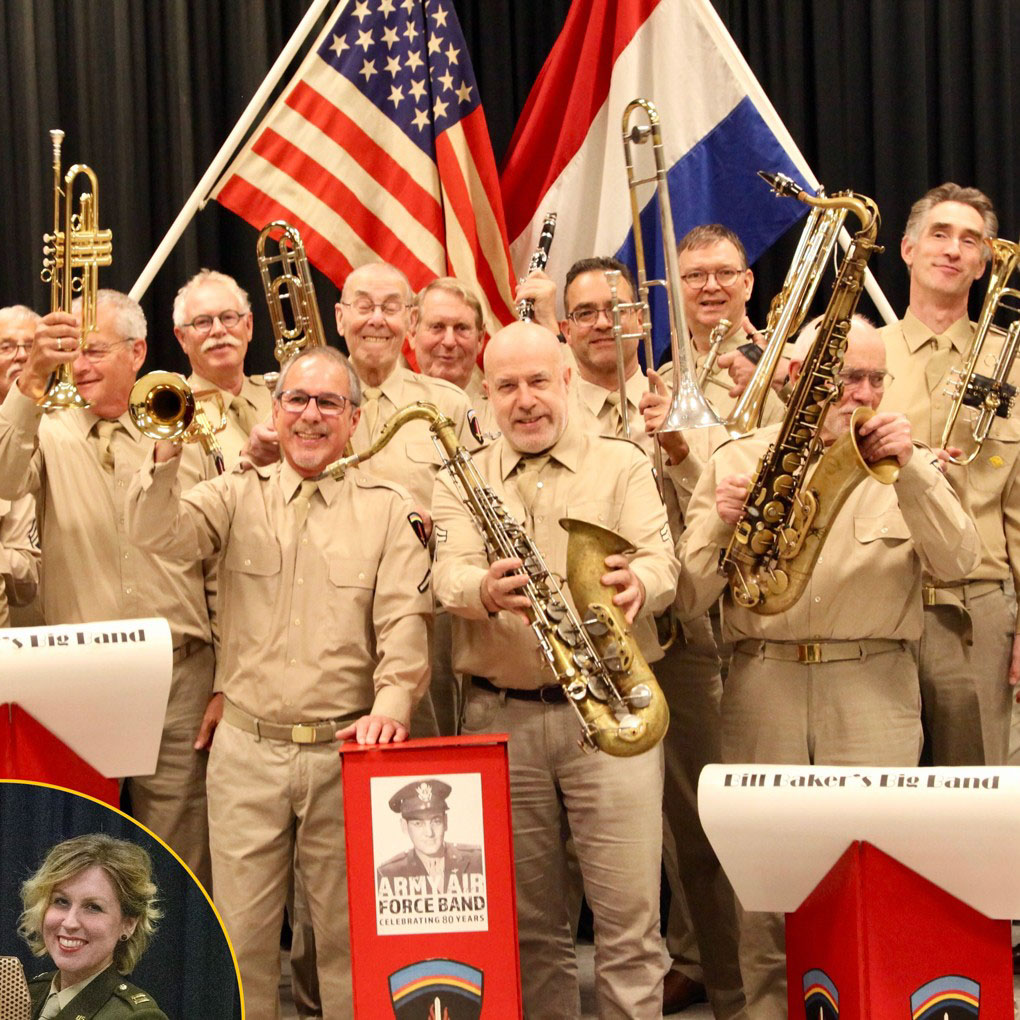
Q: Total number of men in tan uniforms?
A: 11